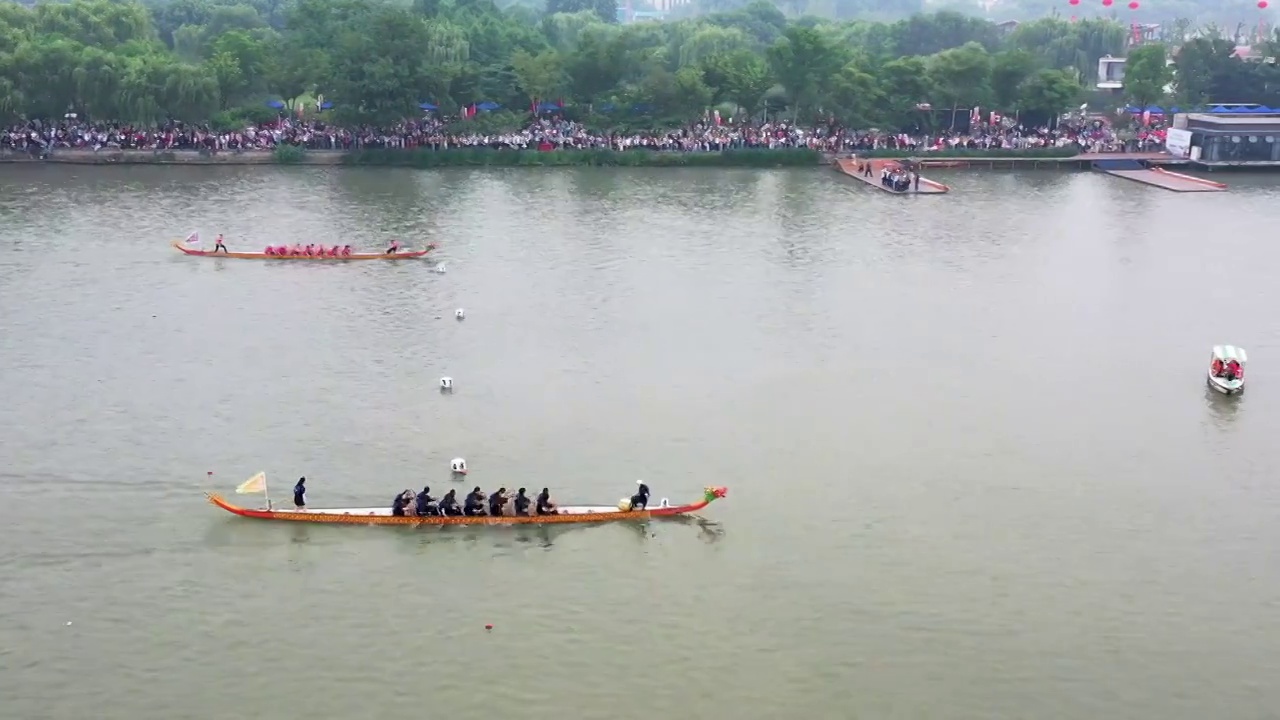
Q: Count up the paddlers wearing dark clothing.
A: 7